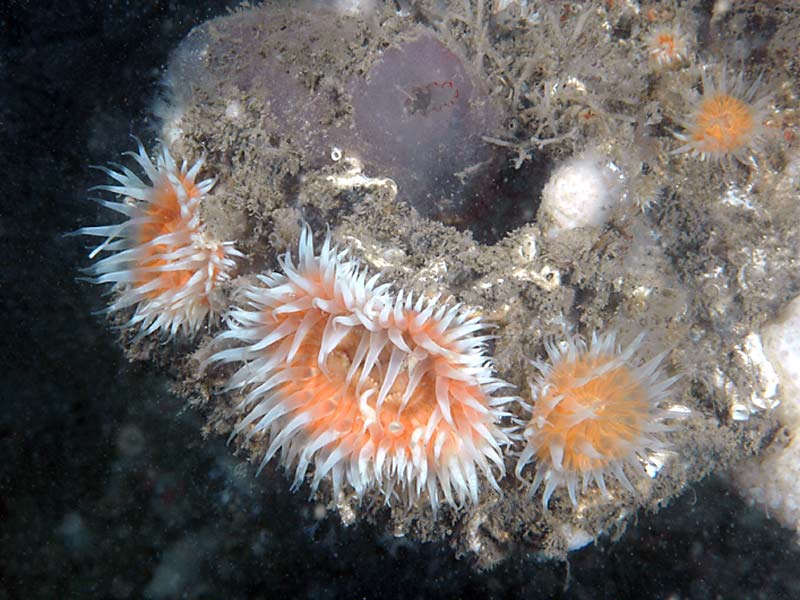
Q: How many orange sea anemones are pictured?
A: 5